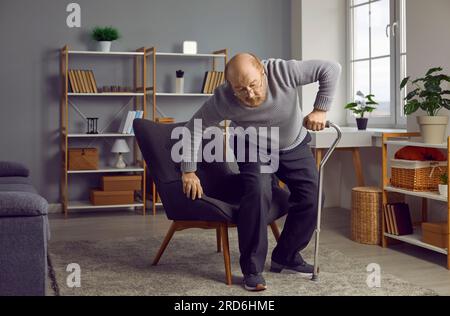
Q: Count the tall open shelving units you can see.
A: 2